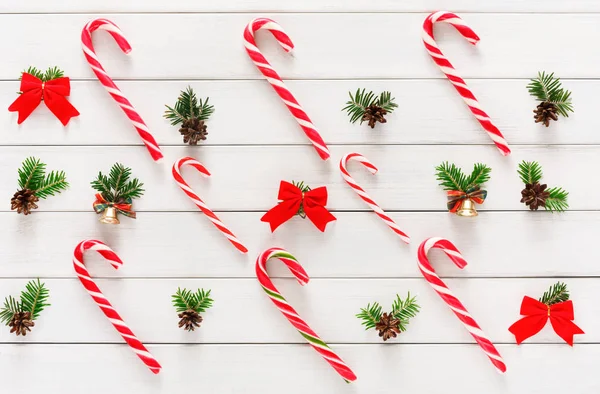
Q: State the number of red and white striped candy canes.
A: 7